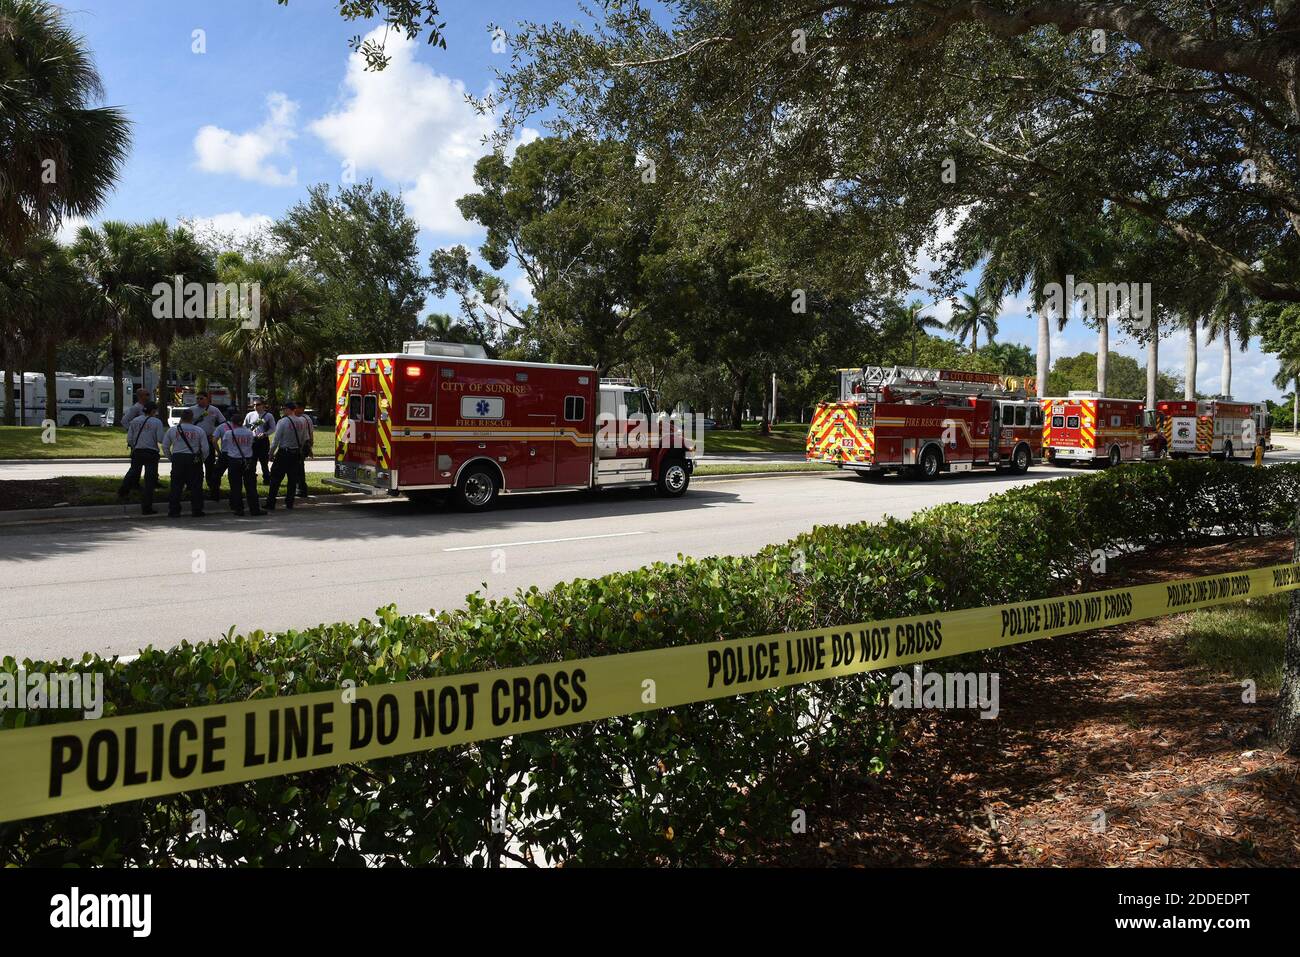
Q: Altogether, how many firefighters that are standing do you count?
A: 9